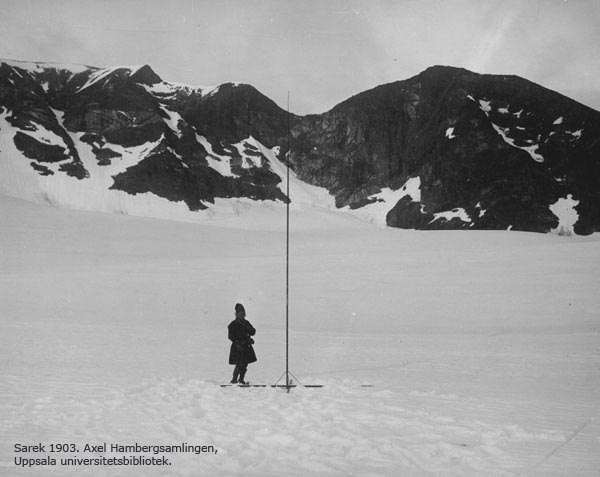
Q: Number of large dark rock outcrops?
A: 2